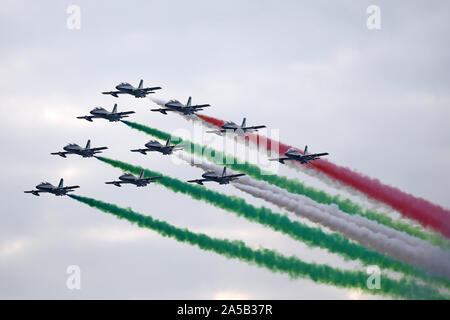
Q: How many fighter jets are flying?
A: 10